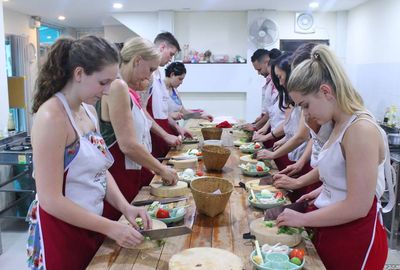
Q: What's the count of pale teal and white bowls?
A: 7